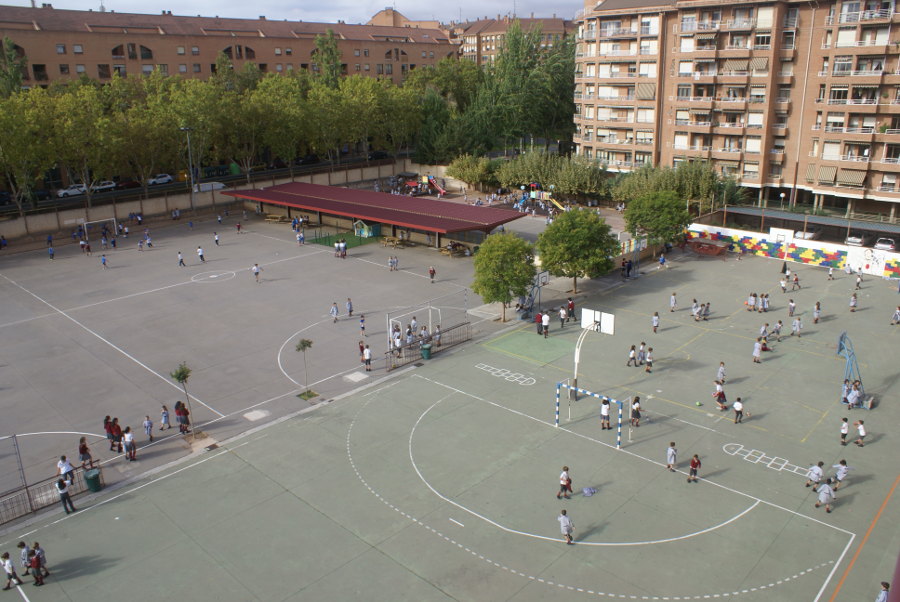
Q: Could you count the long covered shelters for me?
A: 1